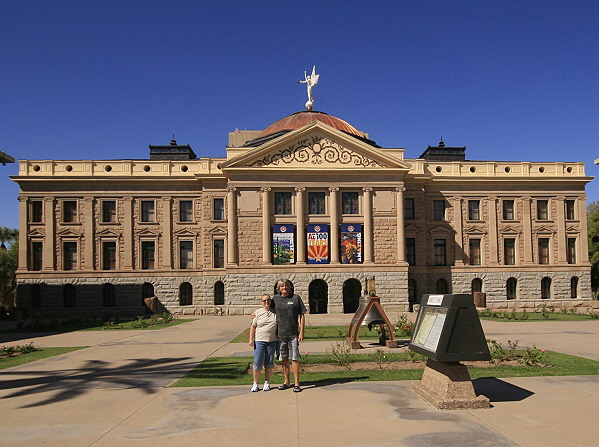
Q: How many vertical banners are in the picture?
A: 3